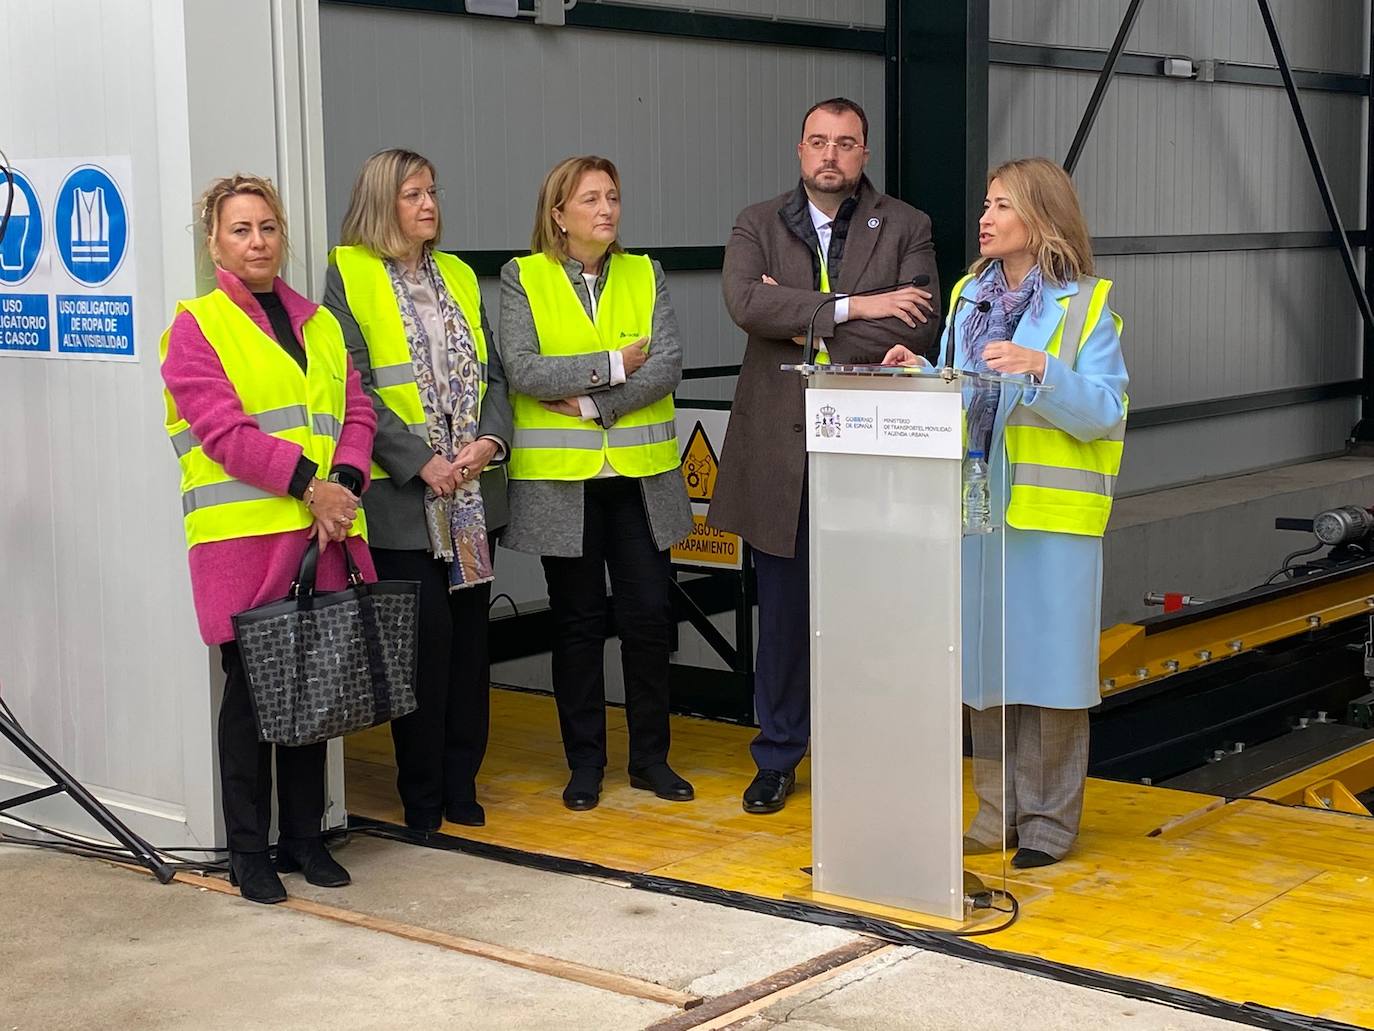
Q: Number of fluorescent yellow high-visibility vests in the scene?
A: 5